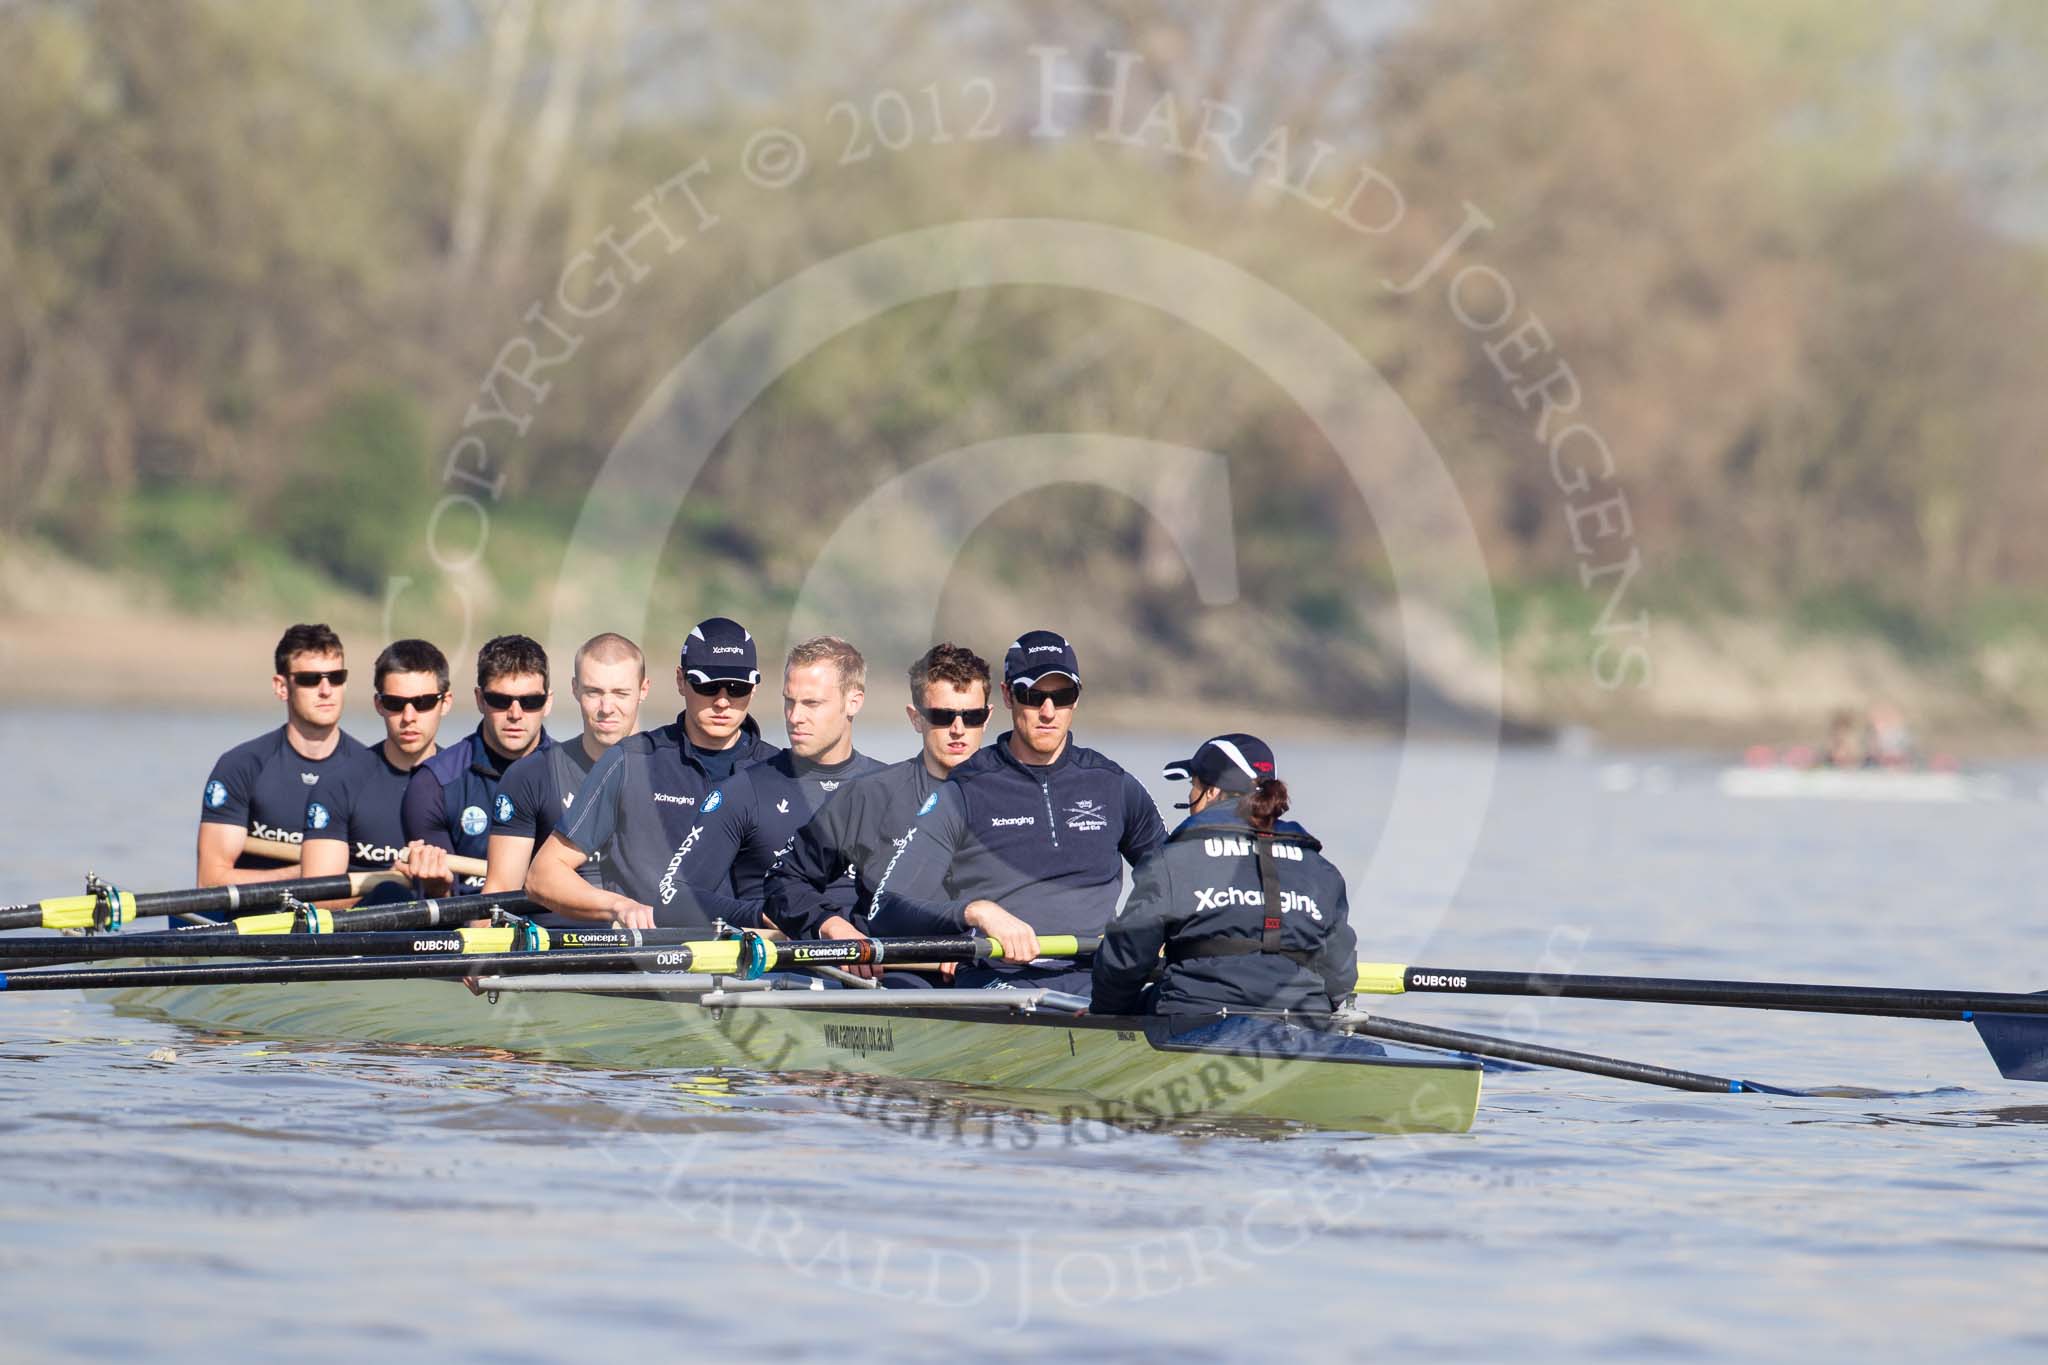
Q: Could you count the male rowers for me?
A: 8